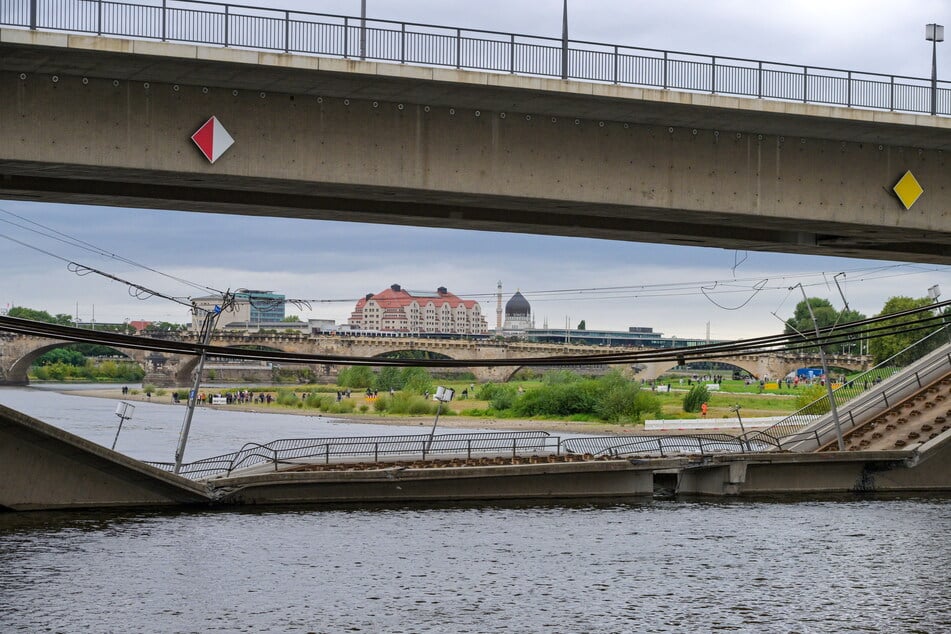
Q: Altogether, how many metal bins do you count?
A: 0